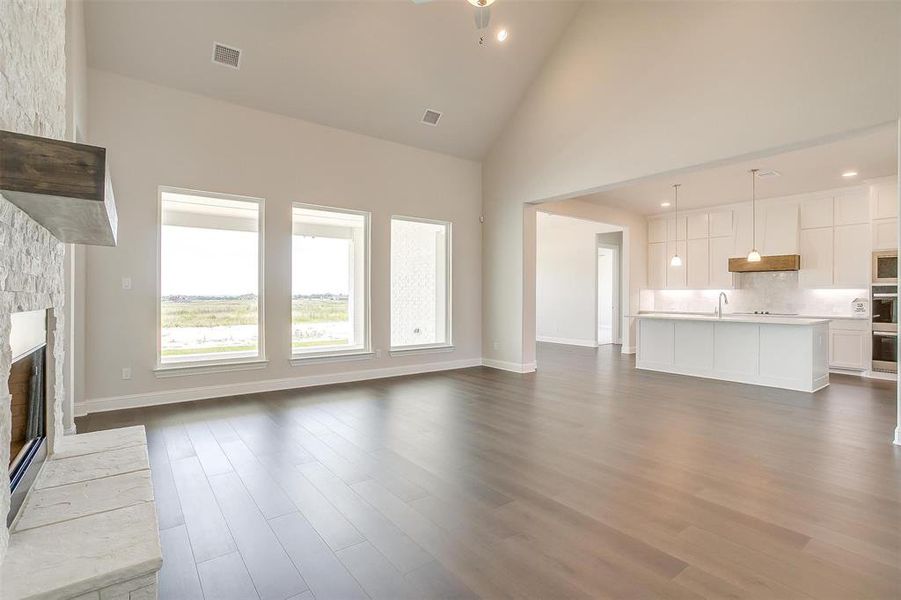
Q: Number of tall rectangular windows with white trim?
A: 3